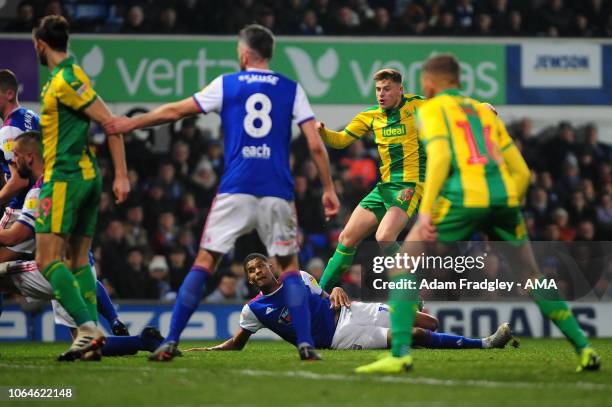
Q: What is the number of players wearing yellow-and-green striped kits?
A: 3